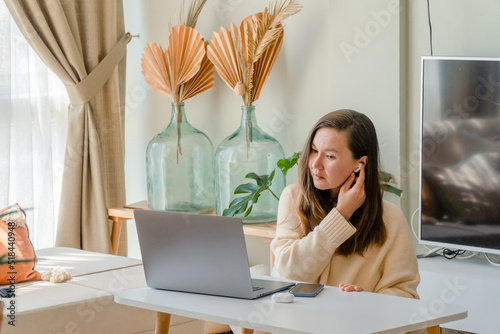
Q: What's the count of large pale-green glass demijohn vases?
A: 2